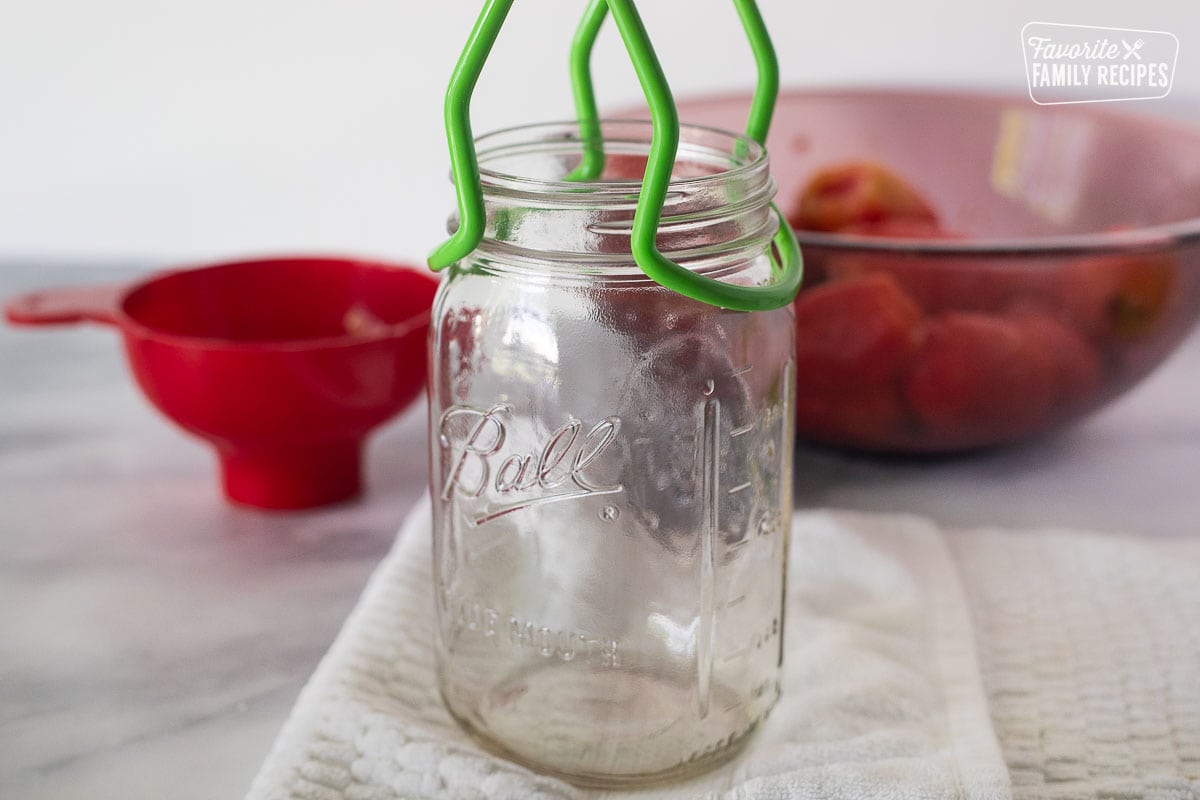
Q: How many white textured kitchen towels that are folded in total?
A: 1